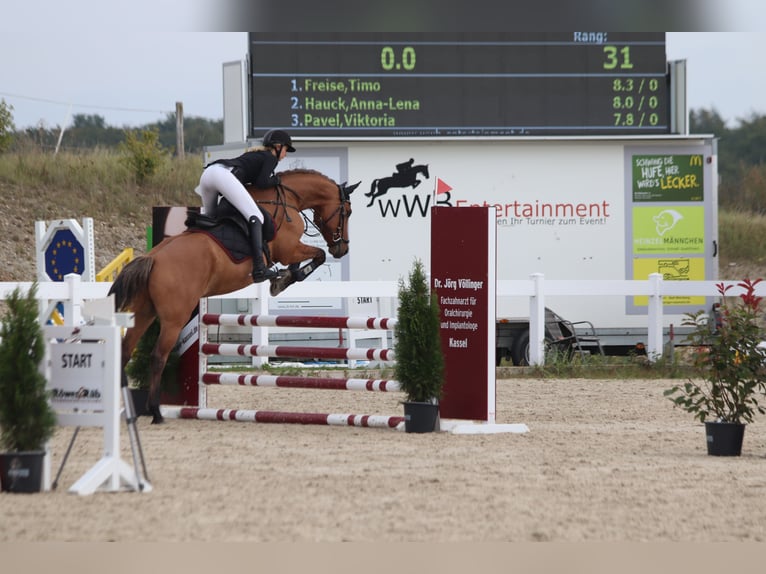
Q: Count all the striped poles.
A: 4